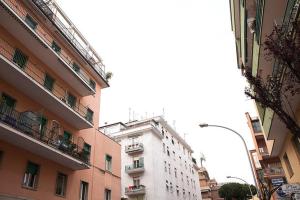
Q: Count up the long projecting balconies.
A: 3